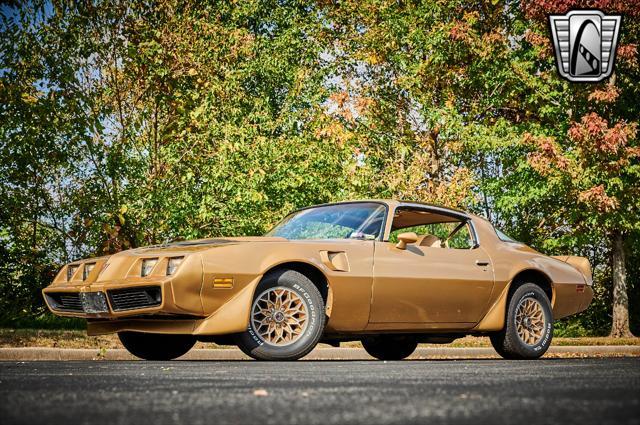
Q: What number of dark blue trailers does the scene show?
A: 0